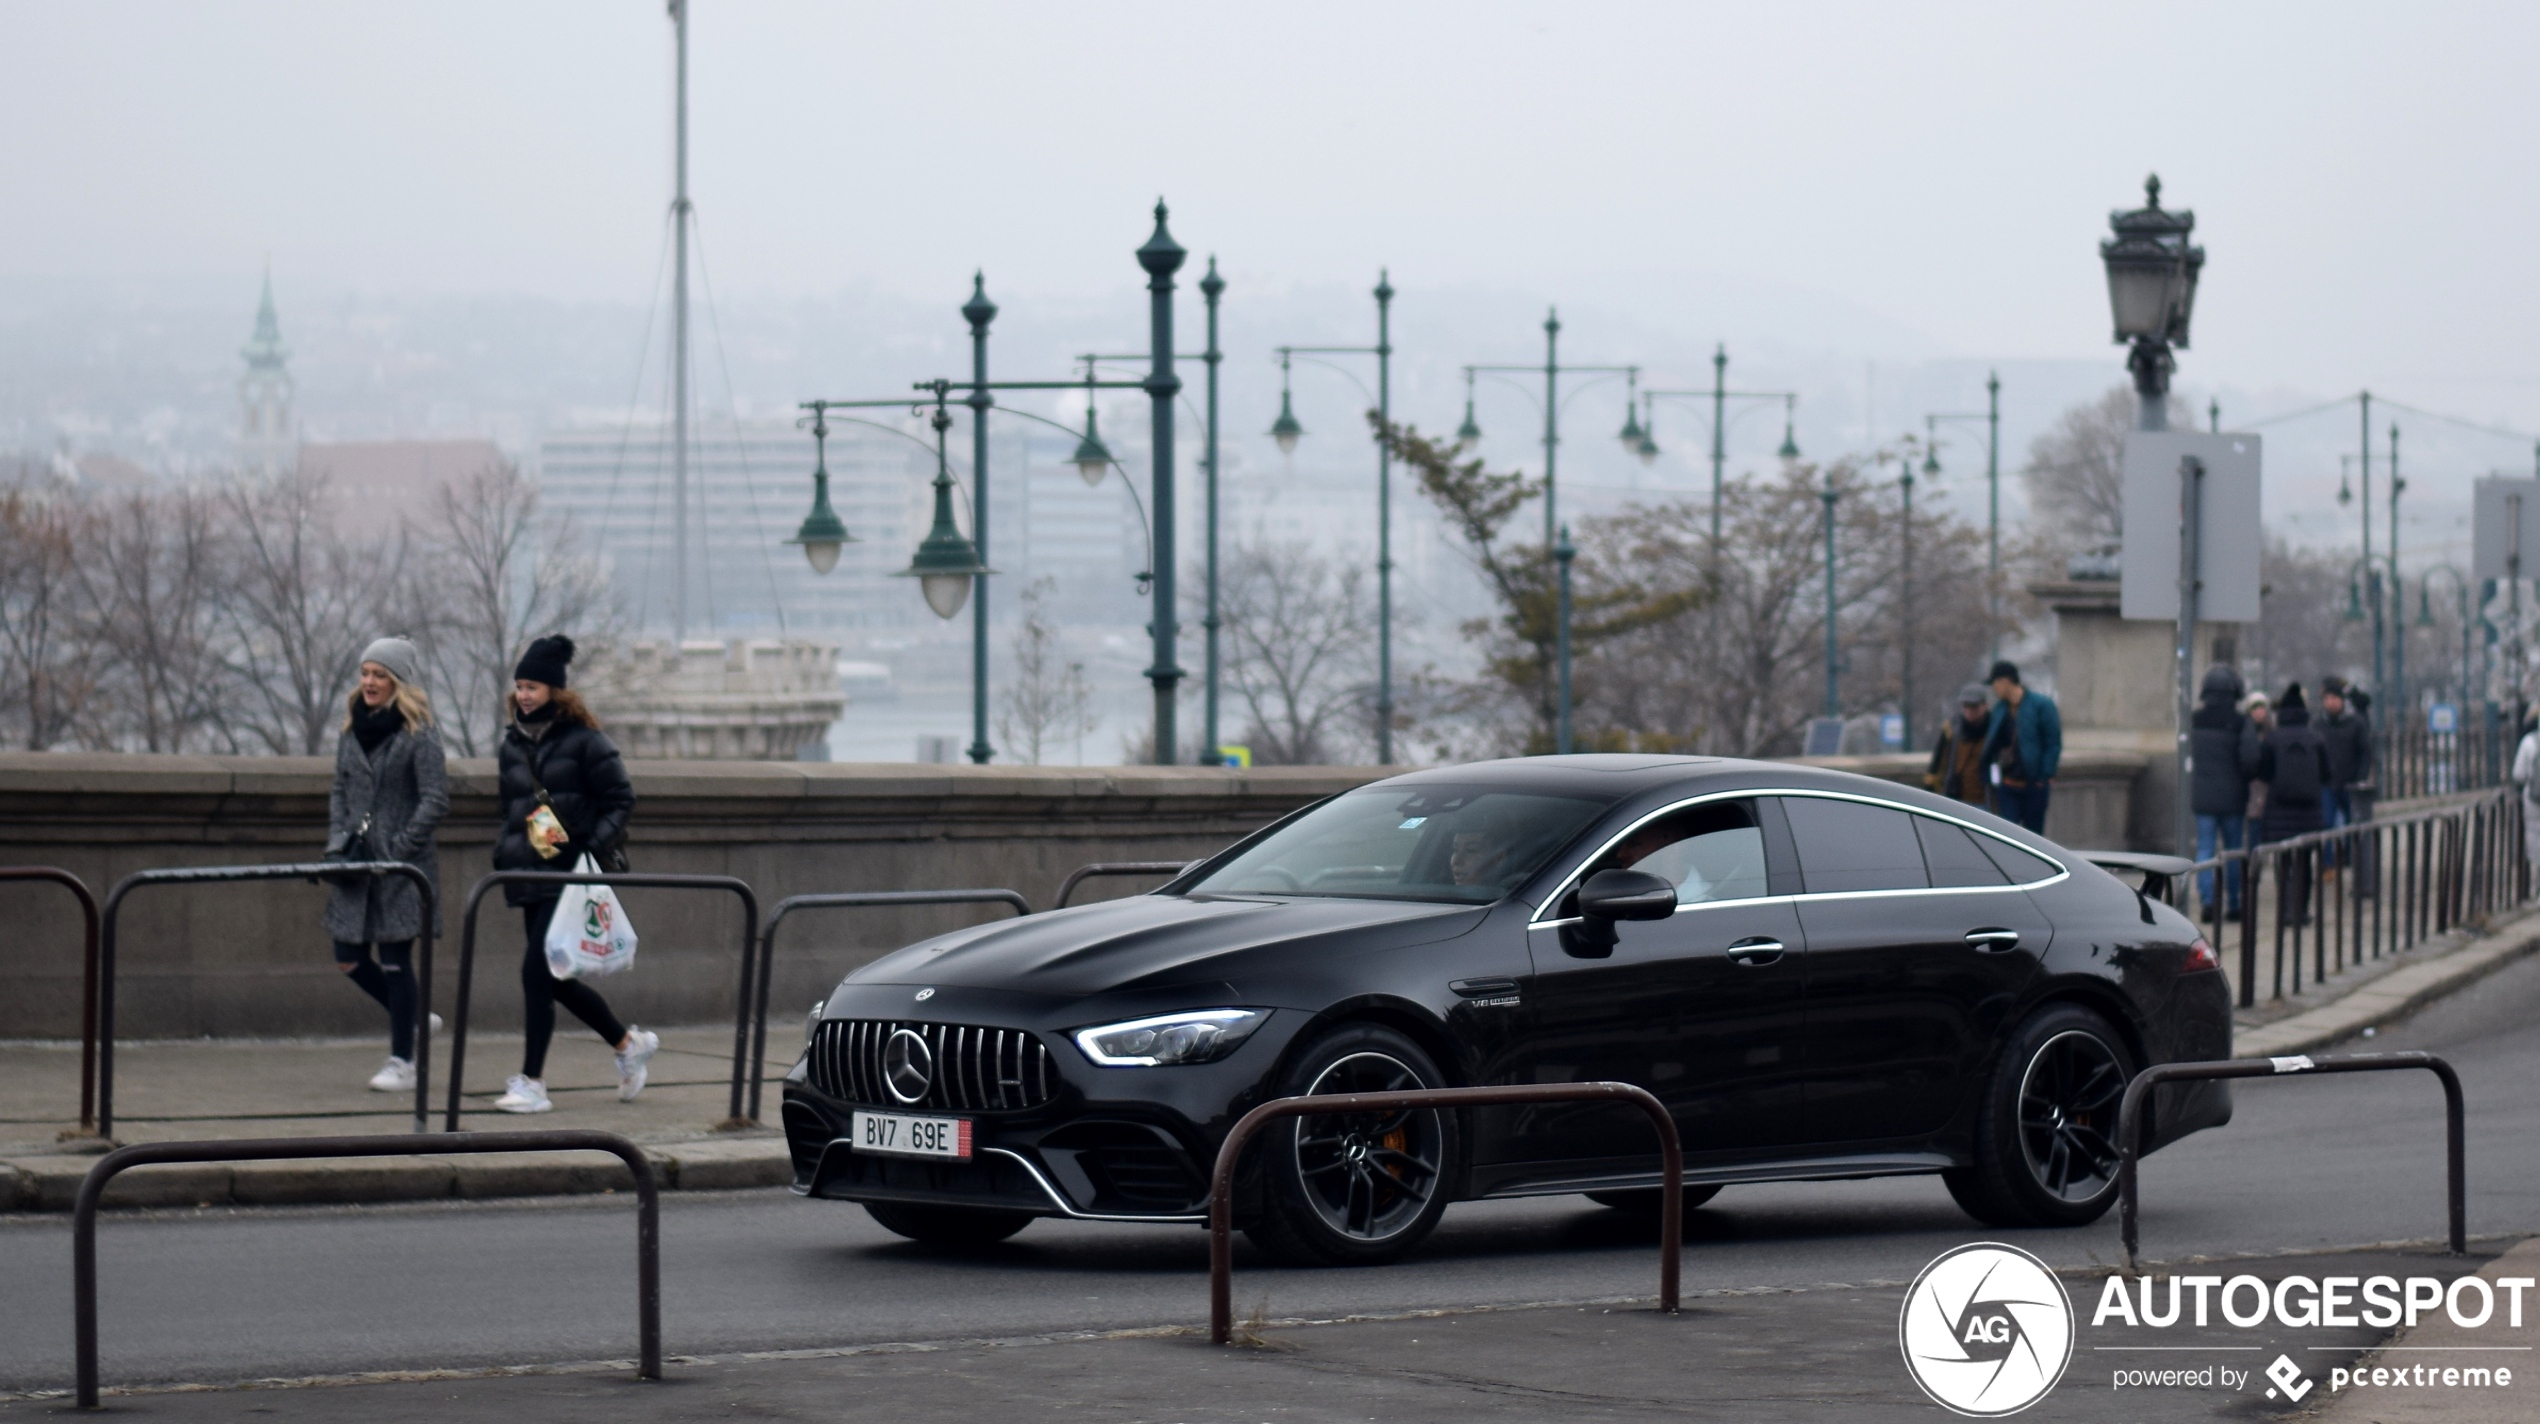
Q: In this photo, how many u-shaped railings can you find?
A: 8